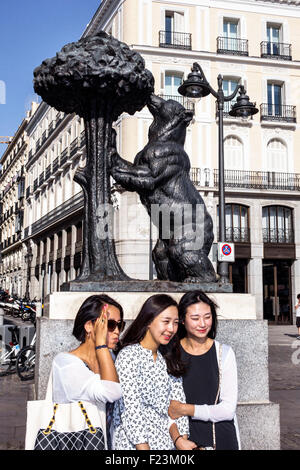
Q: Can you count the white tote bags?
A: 1